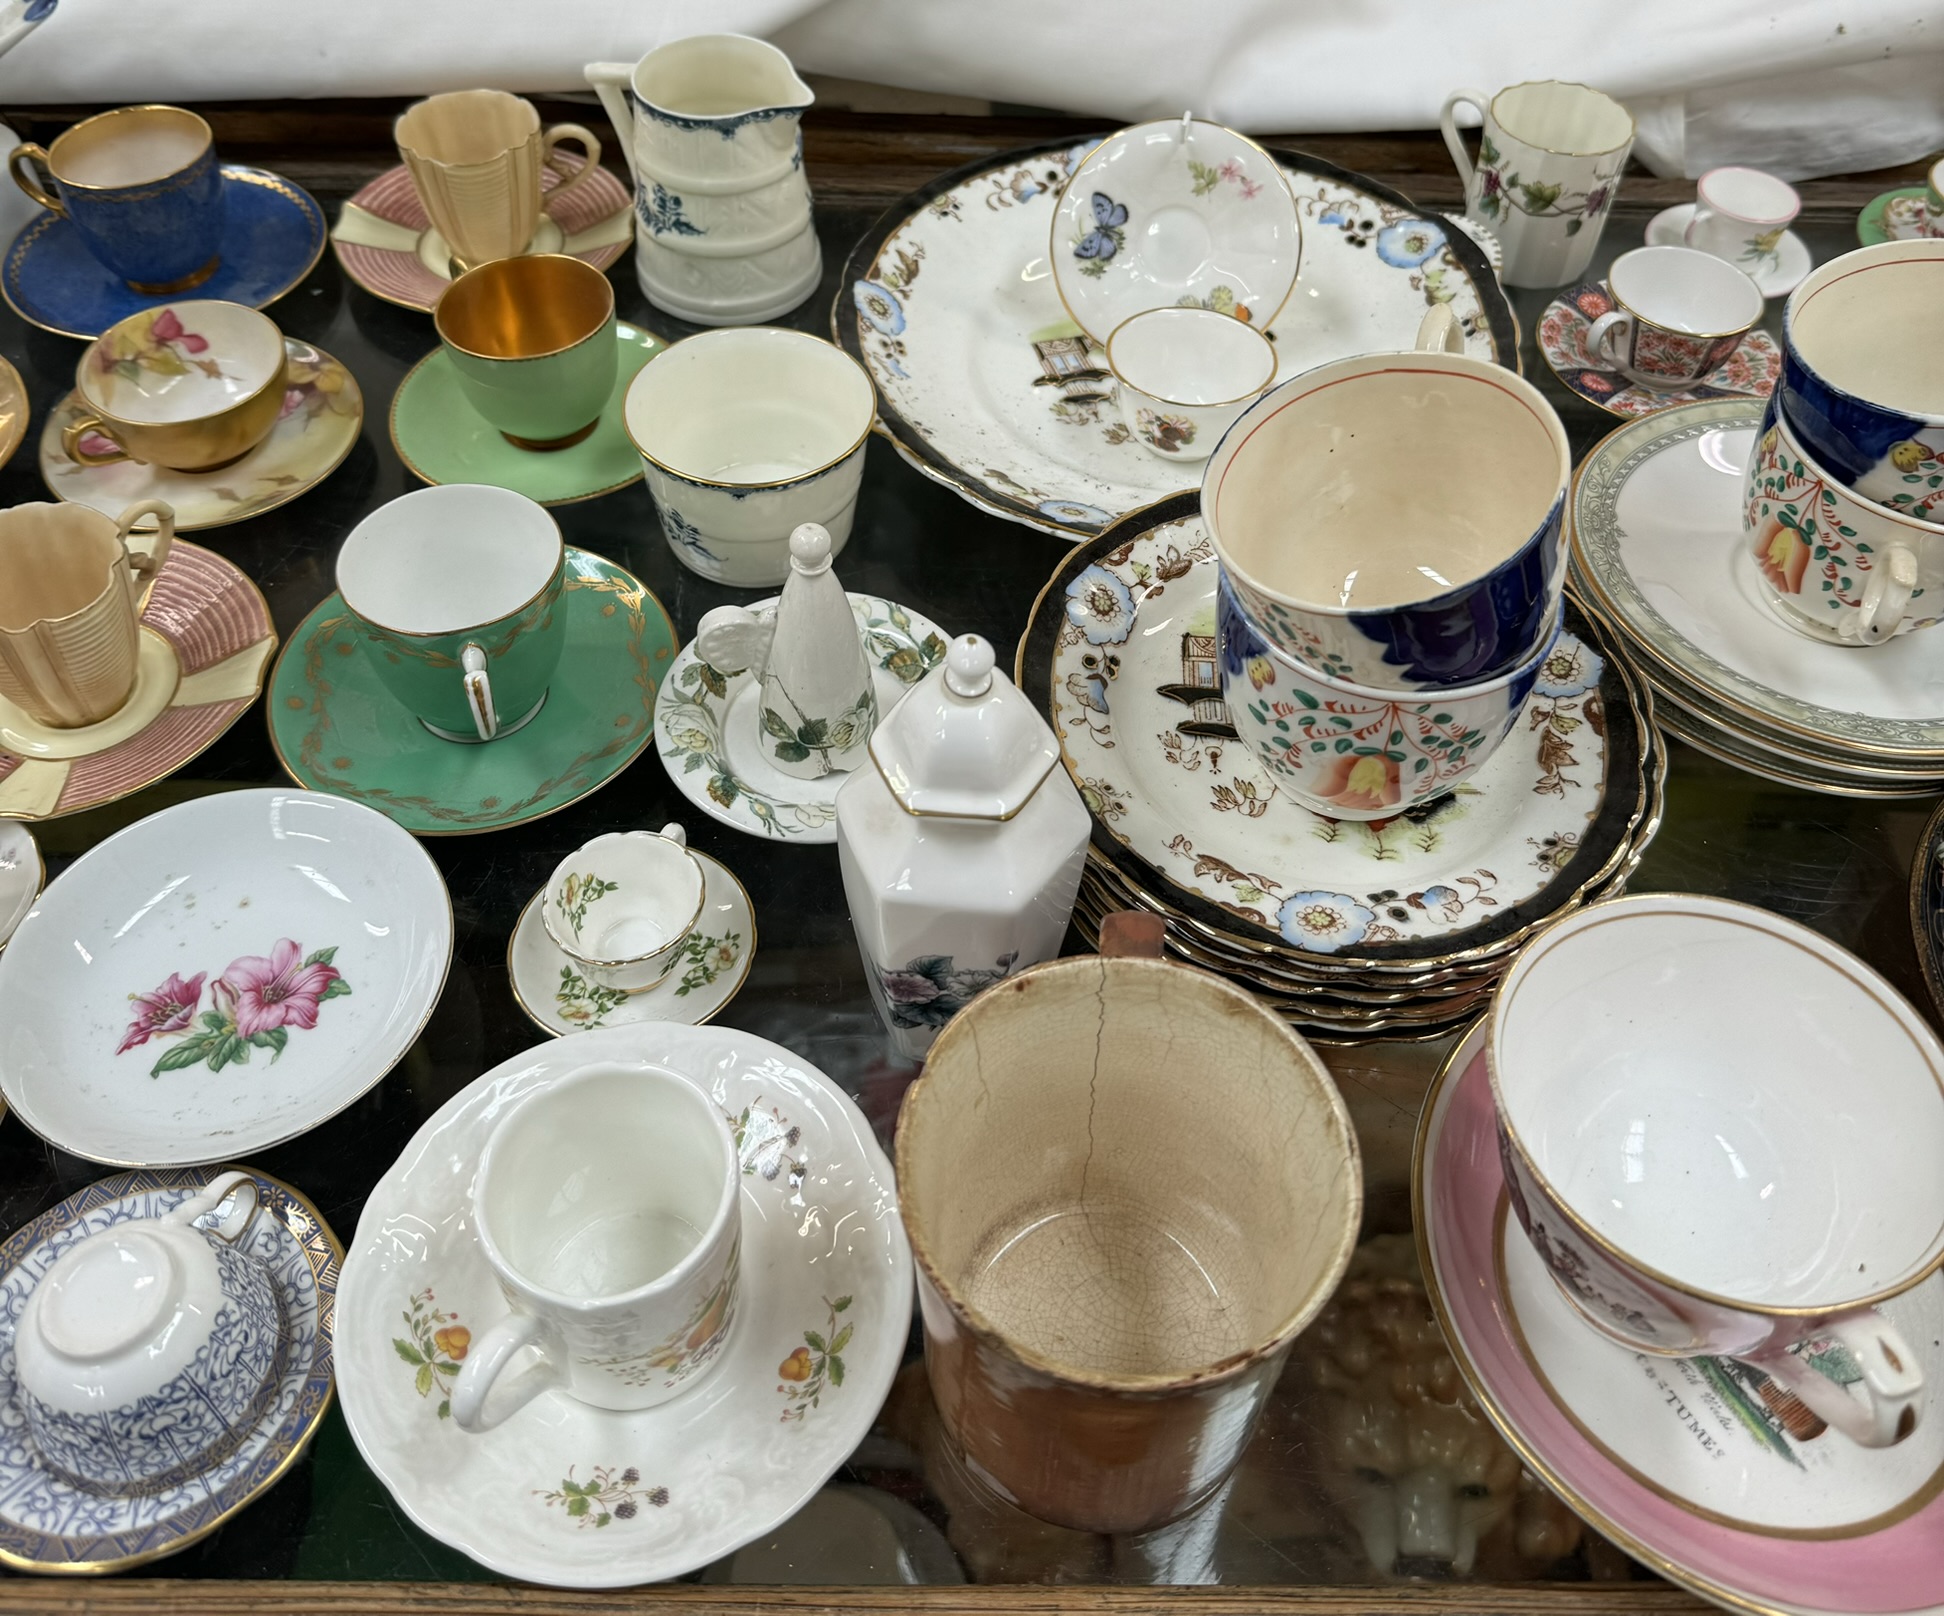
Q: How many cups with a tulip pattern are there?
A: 4